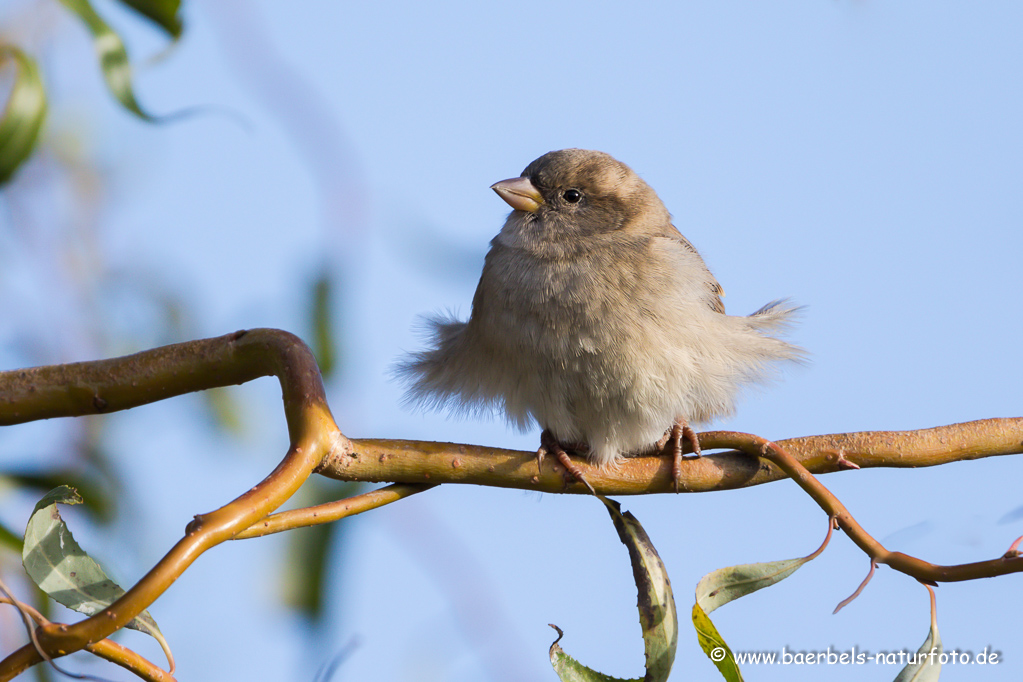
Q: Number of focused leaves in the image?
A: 4